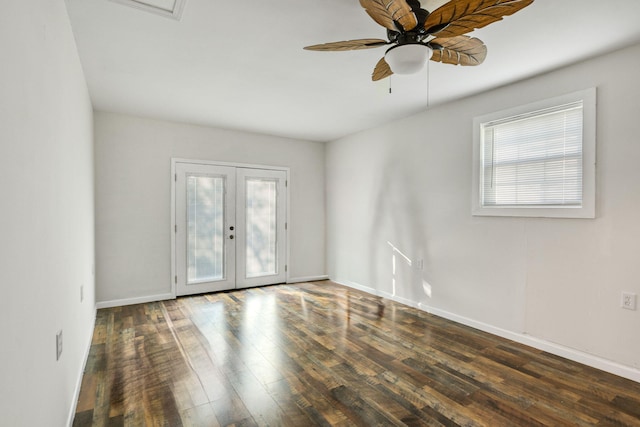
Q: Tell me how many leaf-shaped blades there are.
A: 5